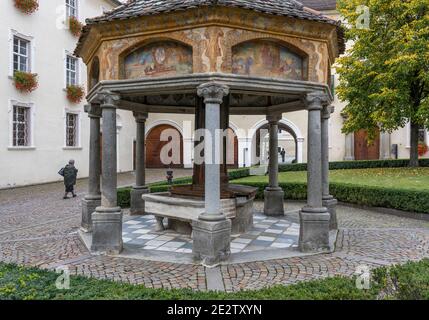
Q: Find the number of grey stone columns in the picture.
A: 7